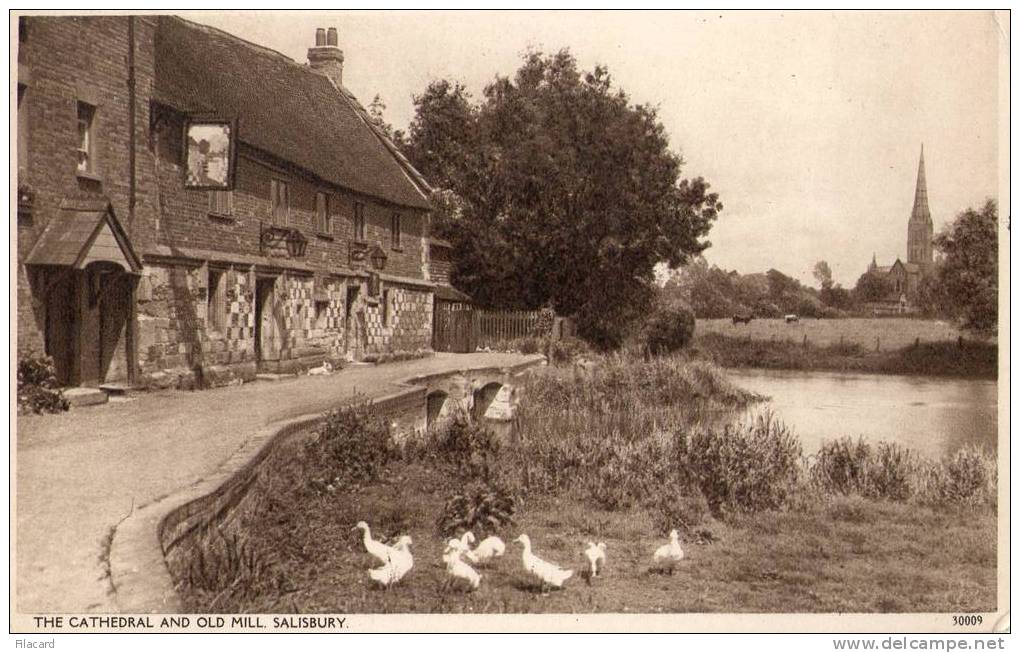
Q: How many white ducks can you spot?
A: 8